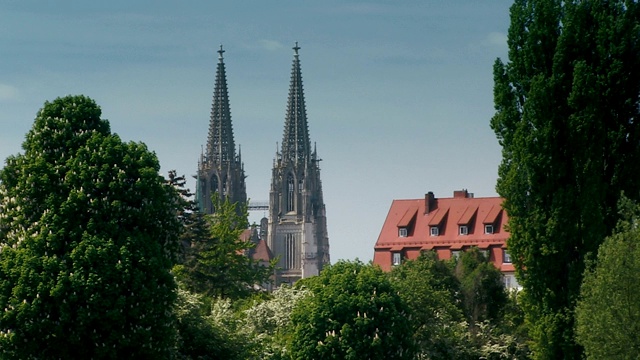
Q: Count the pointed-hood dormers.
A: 4